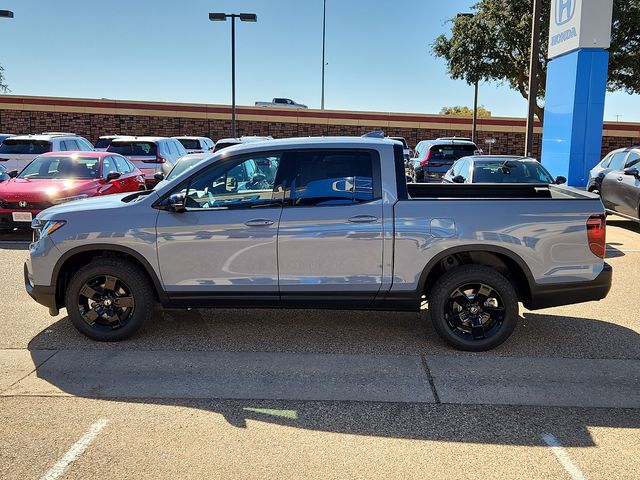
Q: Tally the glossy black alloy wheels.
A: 2